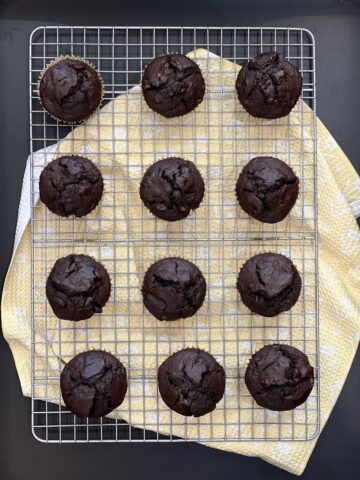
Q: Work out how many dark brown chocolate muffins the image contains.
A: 12